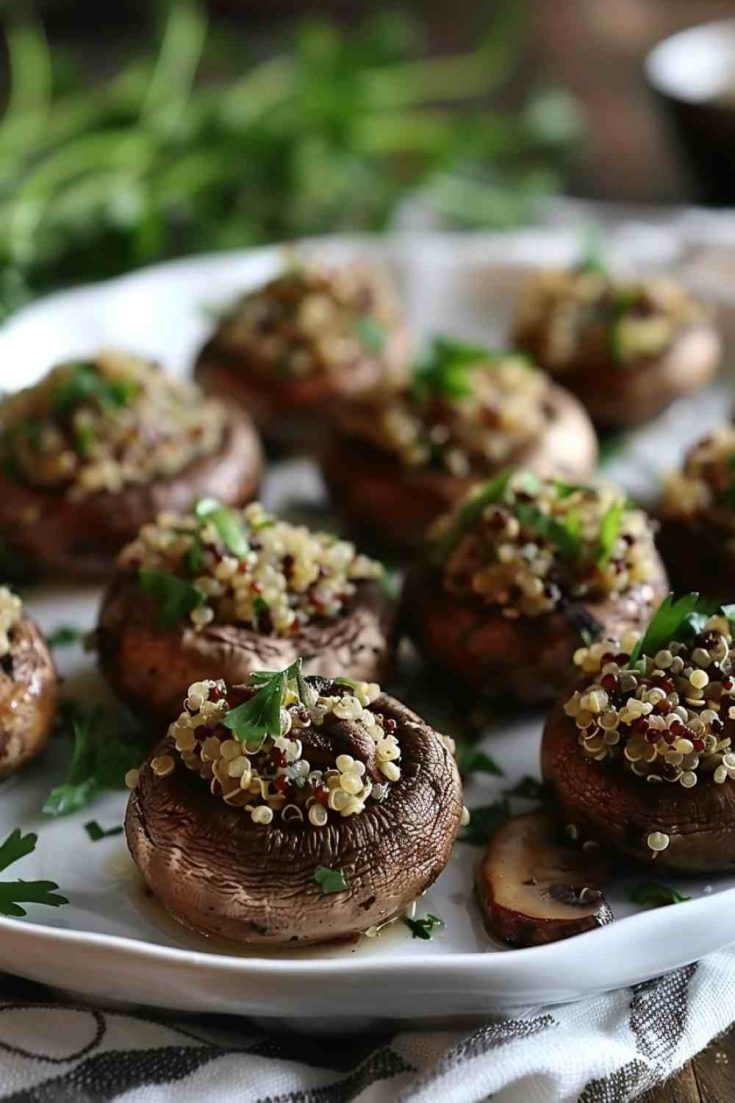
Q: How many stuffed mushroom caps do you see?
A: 10